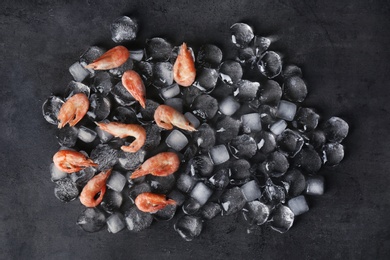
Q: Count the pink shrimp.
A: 10